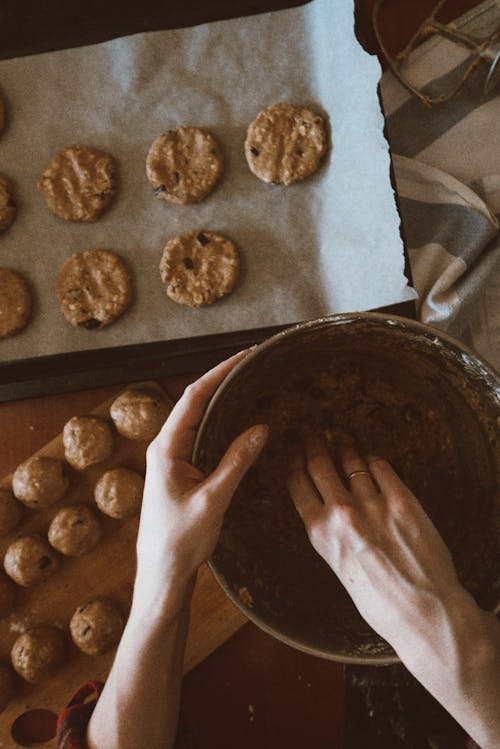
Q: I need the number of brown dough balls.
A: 11